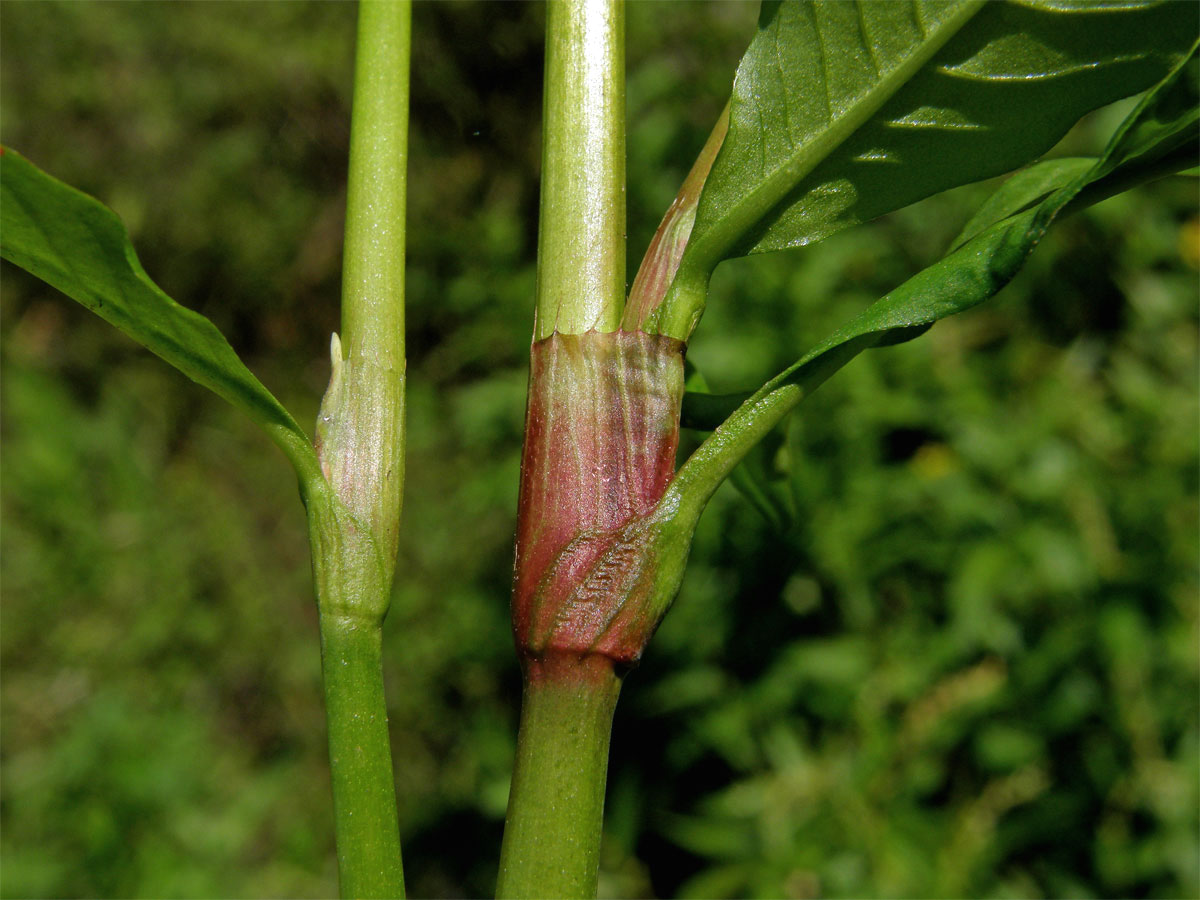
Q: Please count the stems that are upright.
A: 2